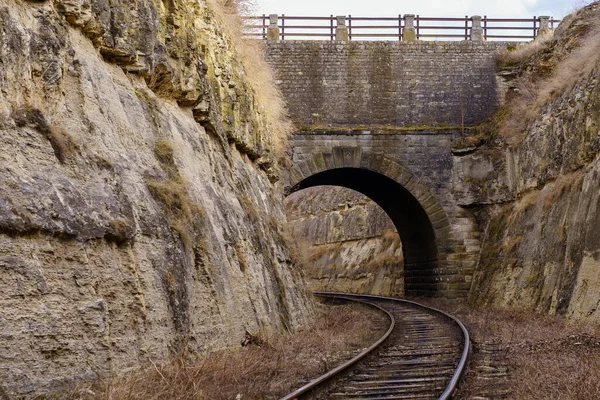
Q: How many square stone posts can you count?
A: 5